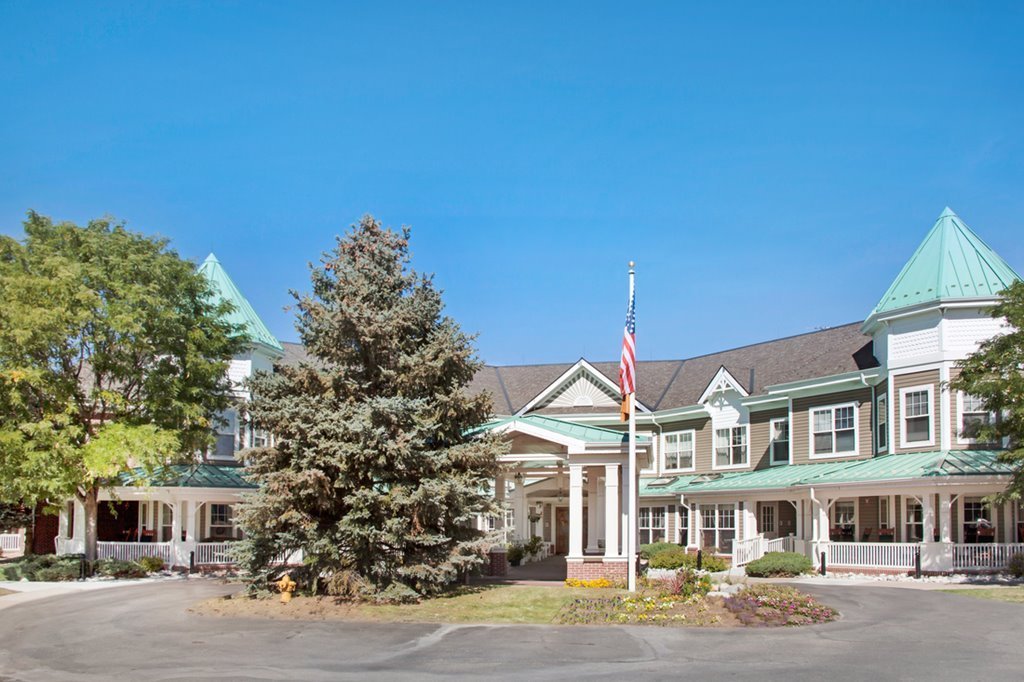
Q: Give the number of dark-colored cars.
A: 0